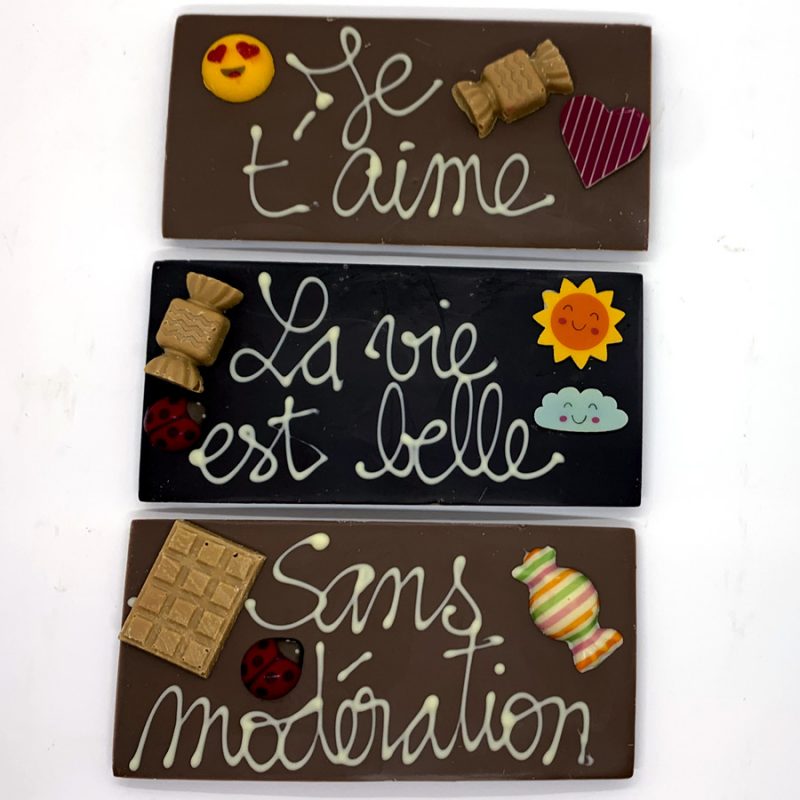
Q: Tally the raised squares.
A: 12